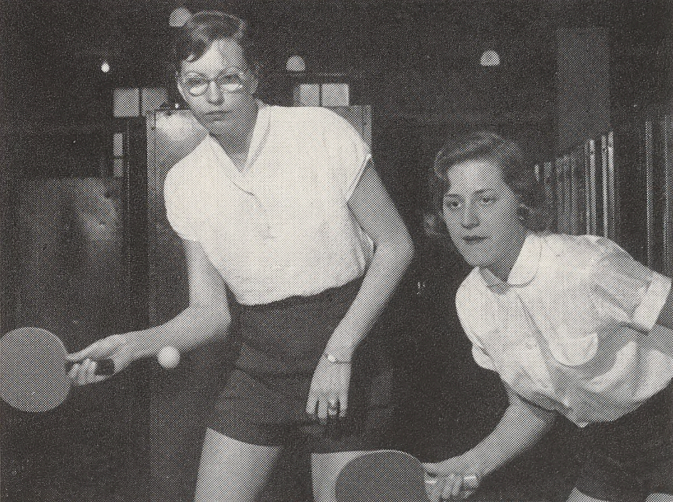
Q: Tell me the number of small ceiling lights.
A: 4